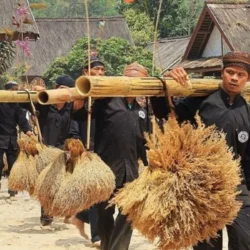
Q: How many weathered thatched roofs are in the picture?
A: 4